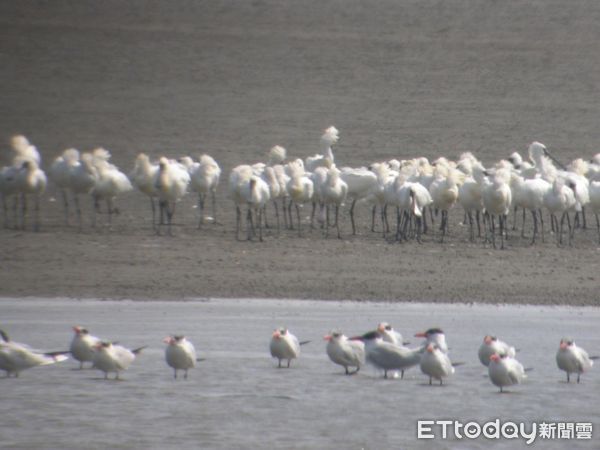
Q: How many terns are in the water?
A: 13